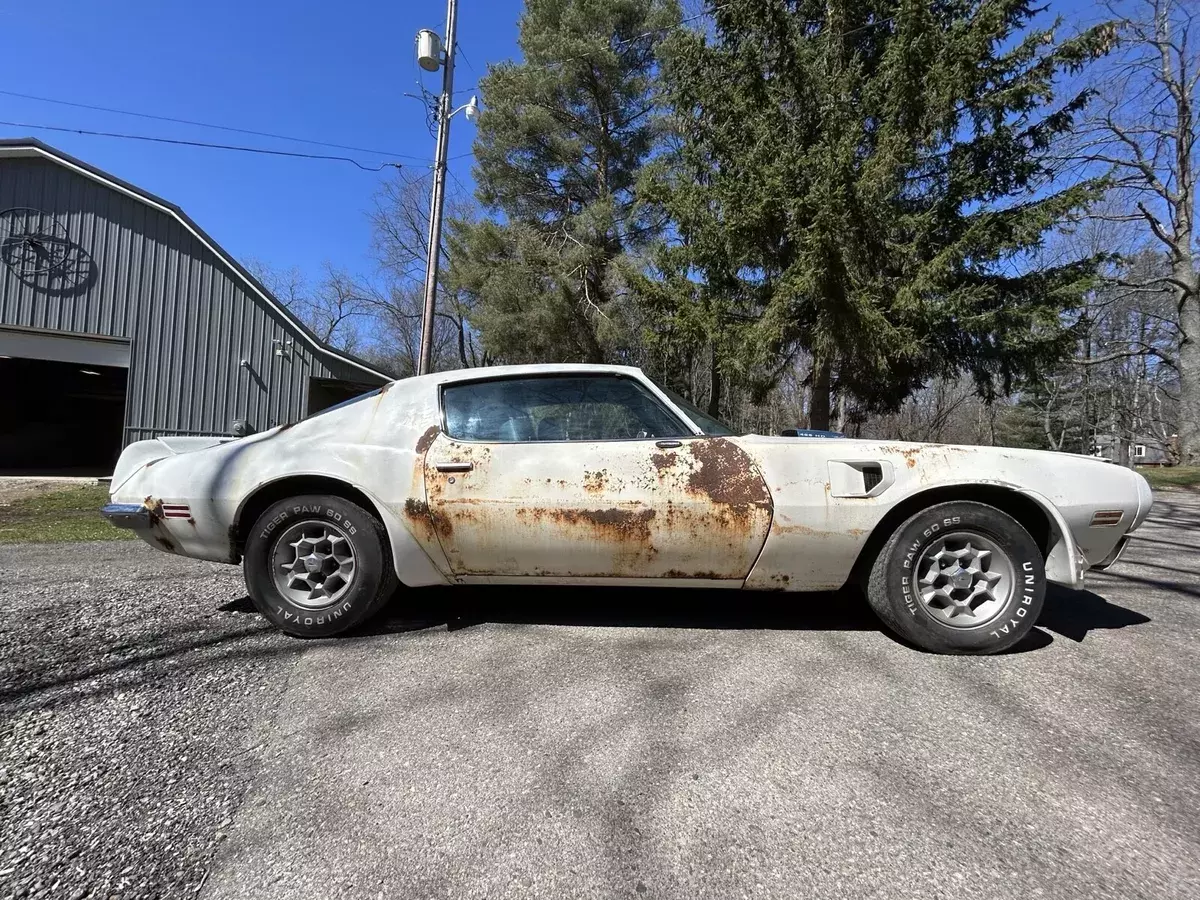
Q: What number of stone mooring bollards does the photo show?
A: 0